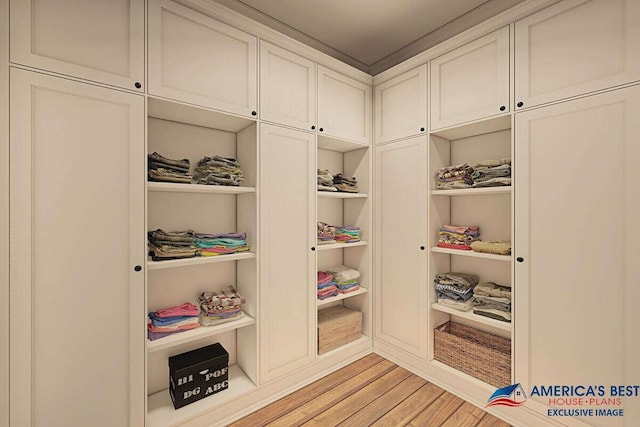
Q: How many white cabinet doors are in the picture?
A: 11